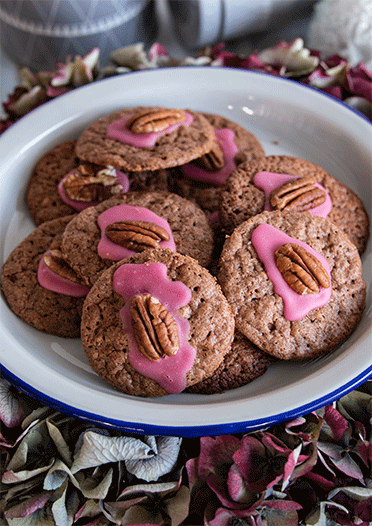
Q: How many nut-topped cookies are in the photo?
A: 8